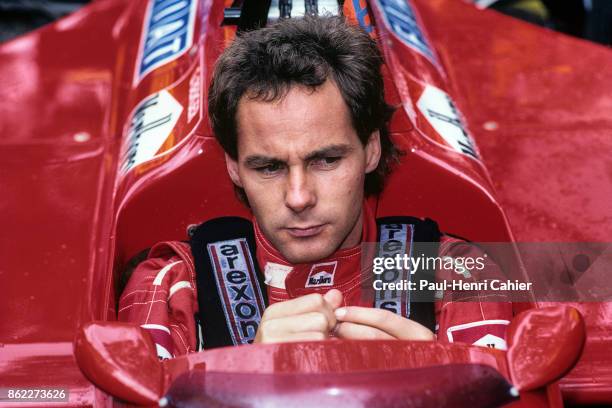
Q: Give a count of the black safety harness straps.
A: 2